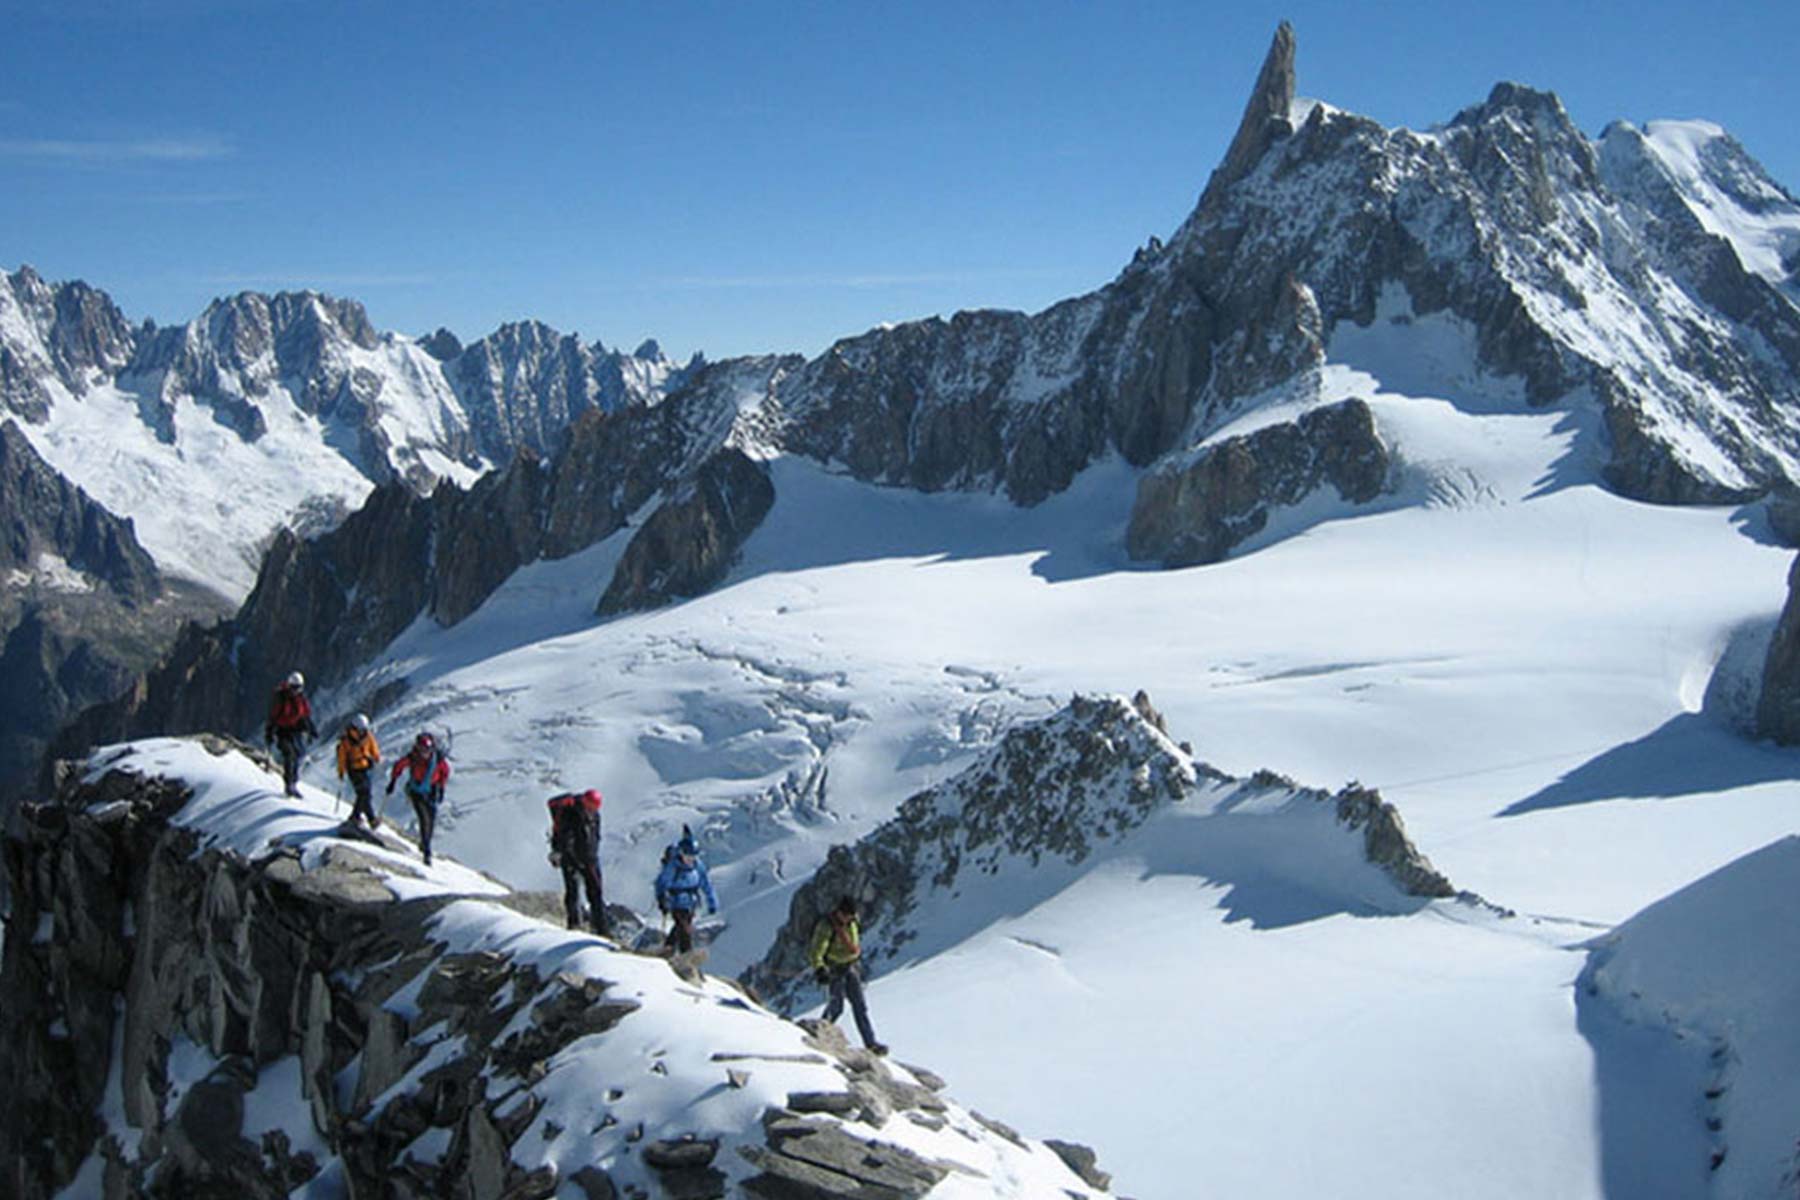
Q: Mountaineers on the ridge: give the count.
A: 6